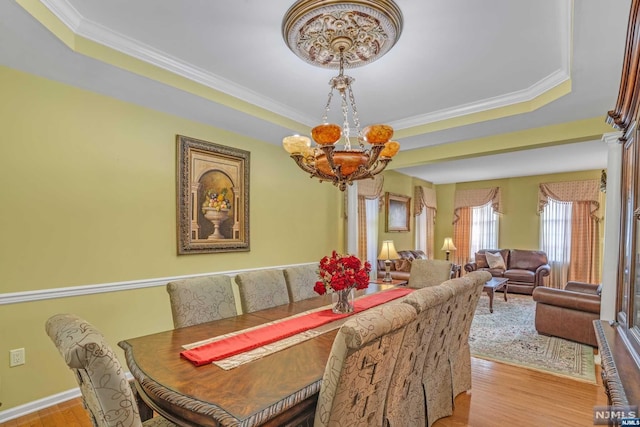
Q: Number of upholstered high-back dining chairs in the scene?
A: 9